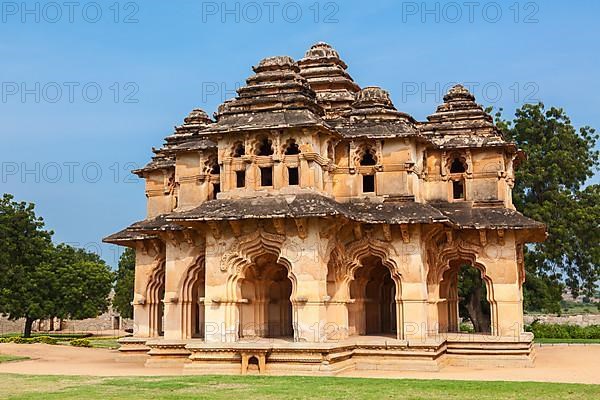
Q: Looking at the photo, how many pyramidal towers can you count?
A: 5